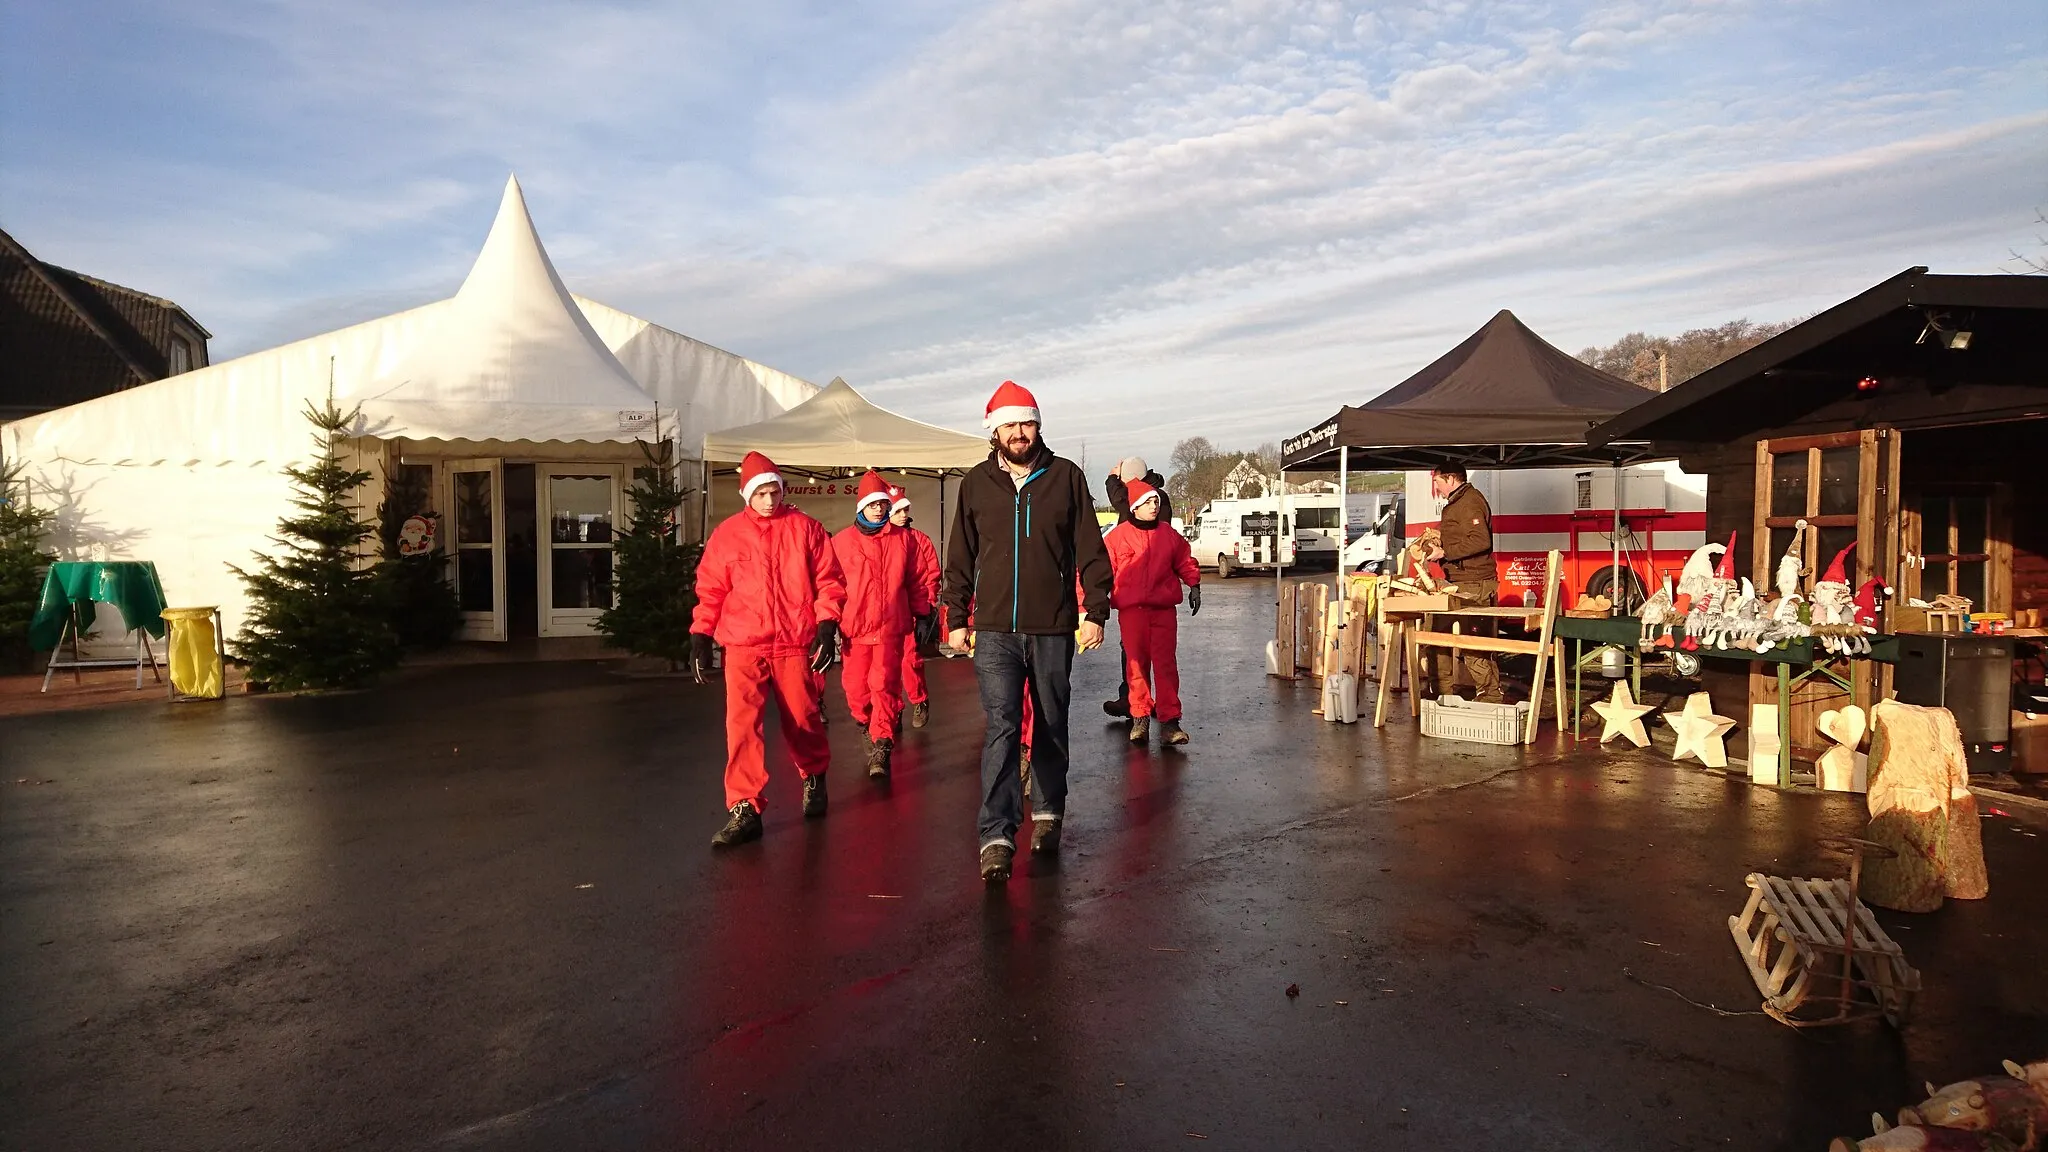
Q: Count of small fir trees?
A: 4